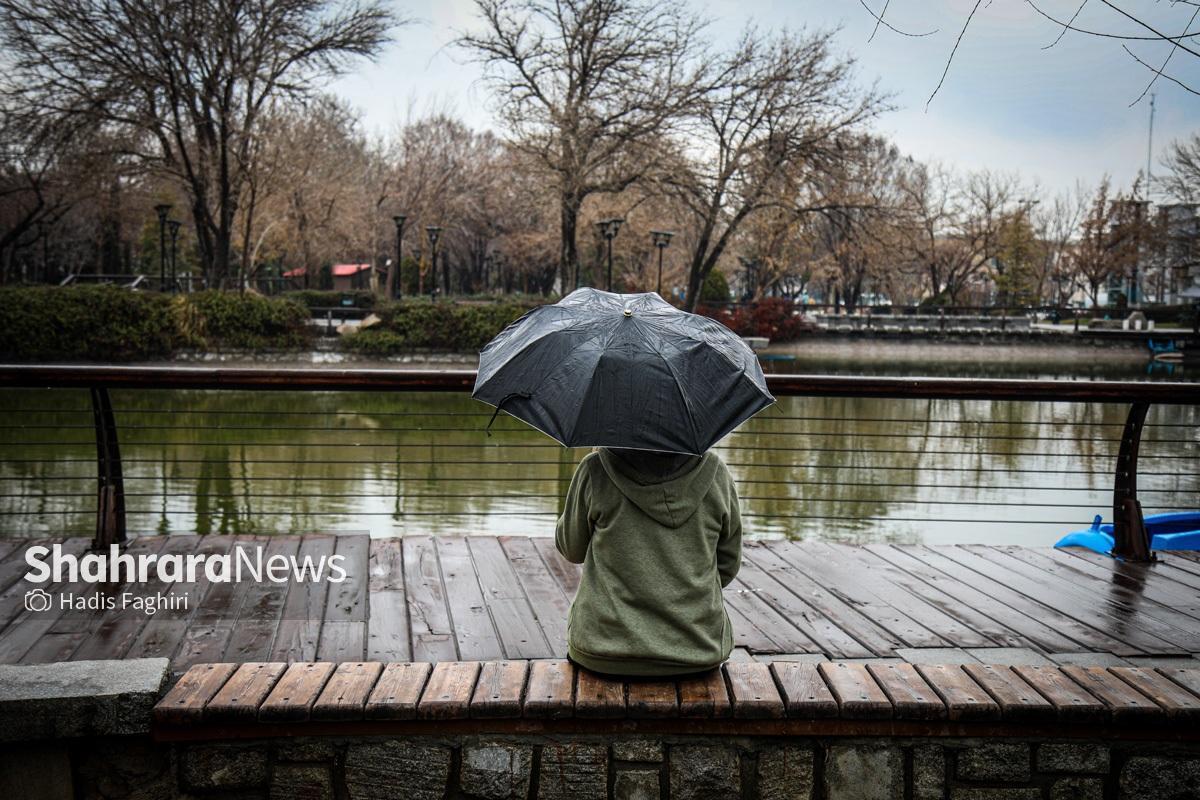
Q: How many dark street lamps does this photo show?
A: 6